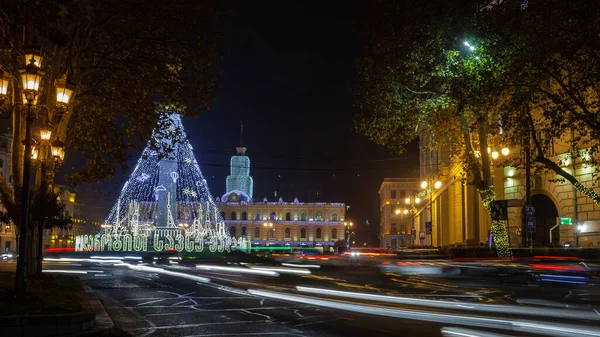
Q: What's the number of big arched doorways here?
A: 1